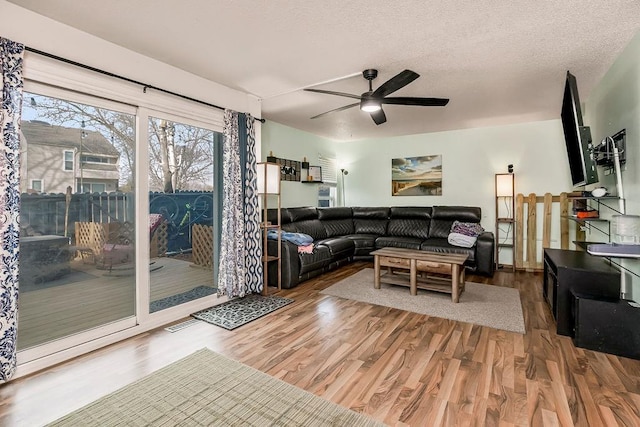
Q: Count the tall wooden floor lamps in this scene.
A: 2